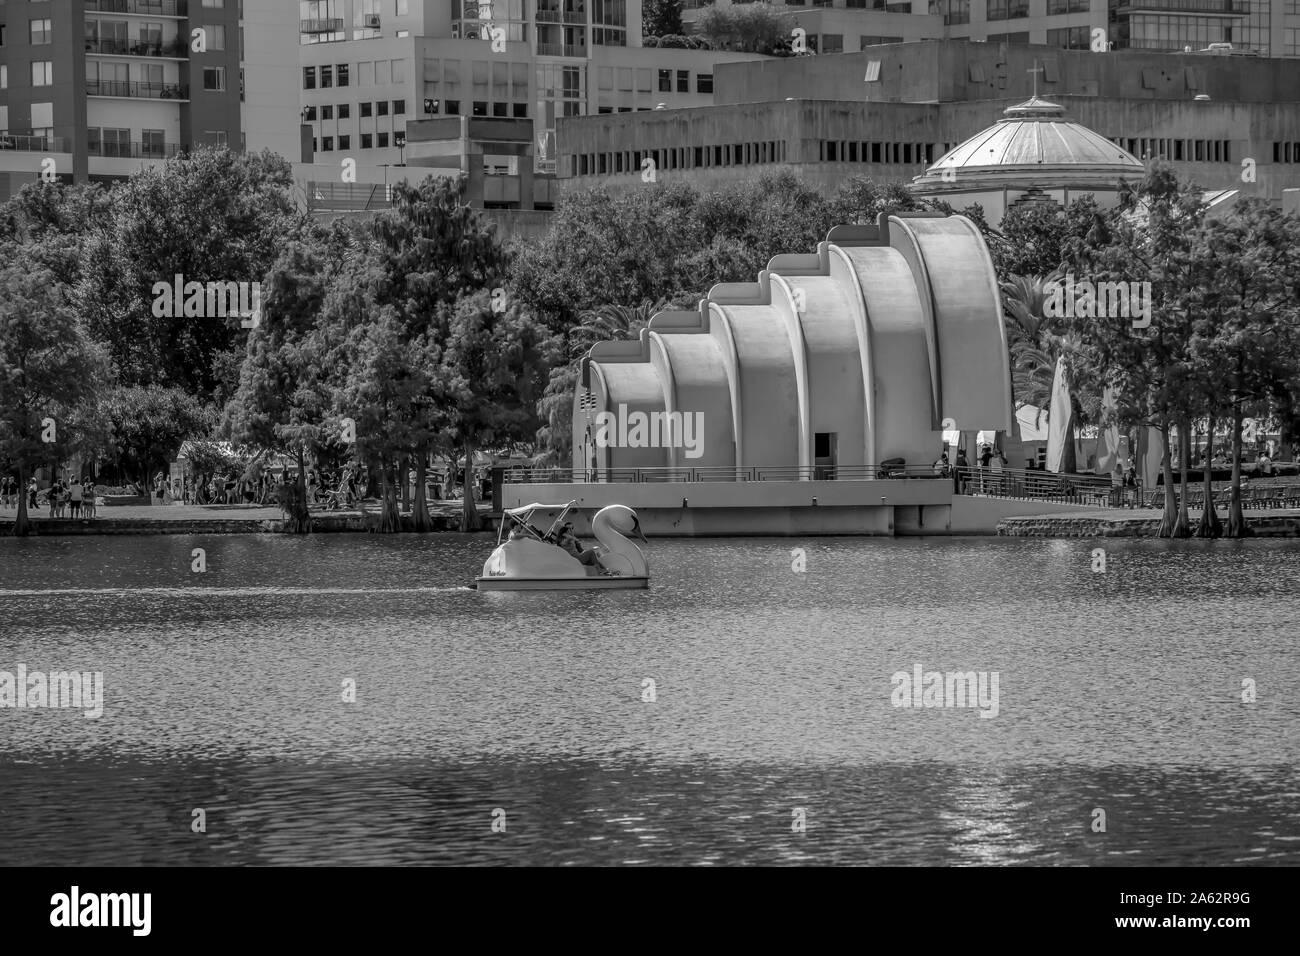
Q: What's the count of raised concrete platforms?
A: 1